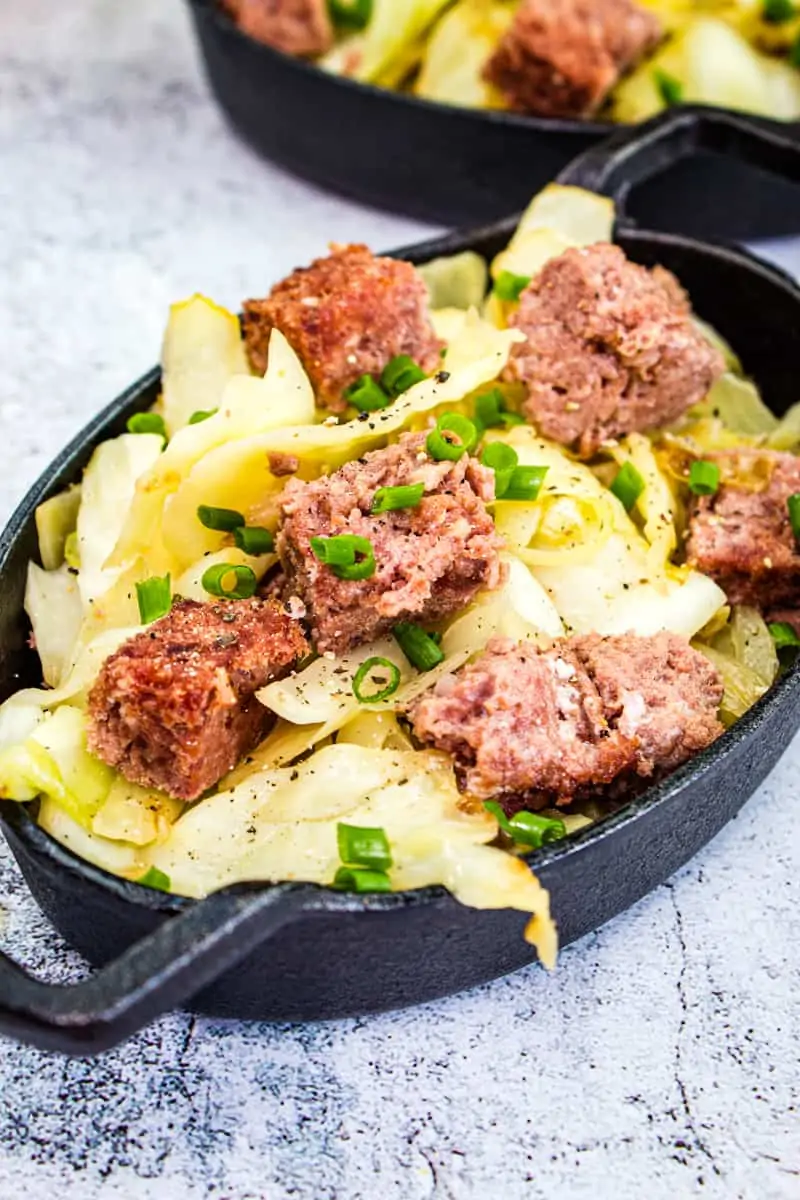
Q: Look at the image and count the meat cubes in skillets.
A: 8